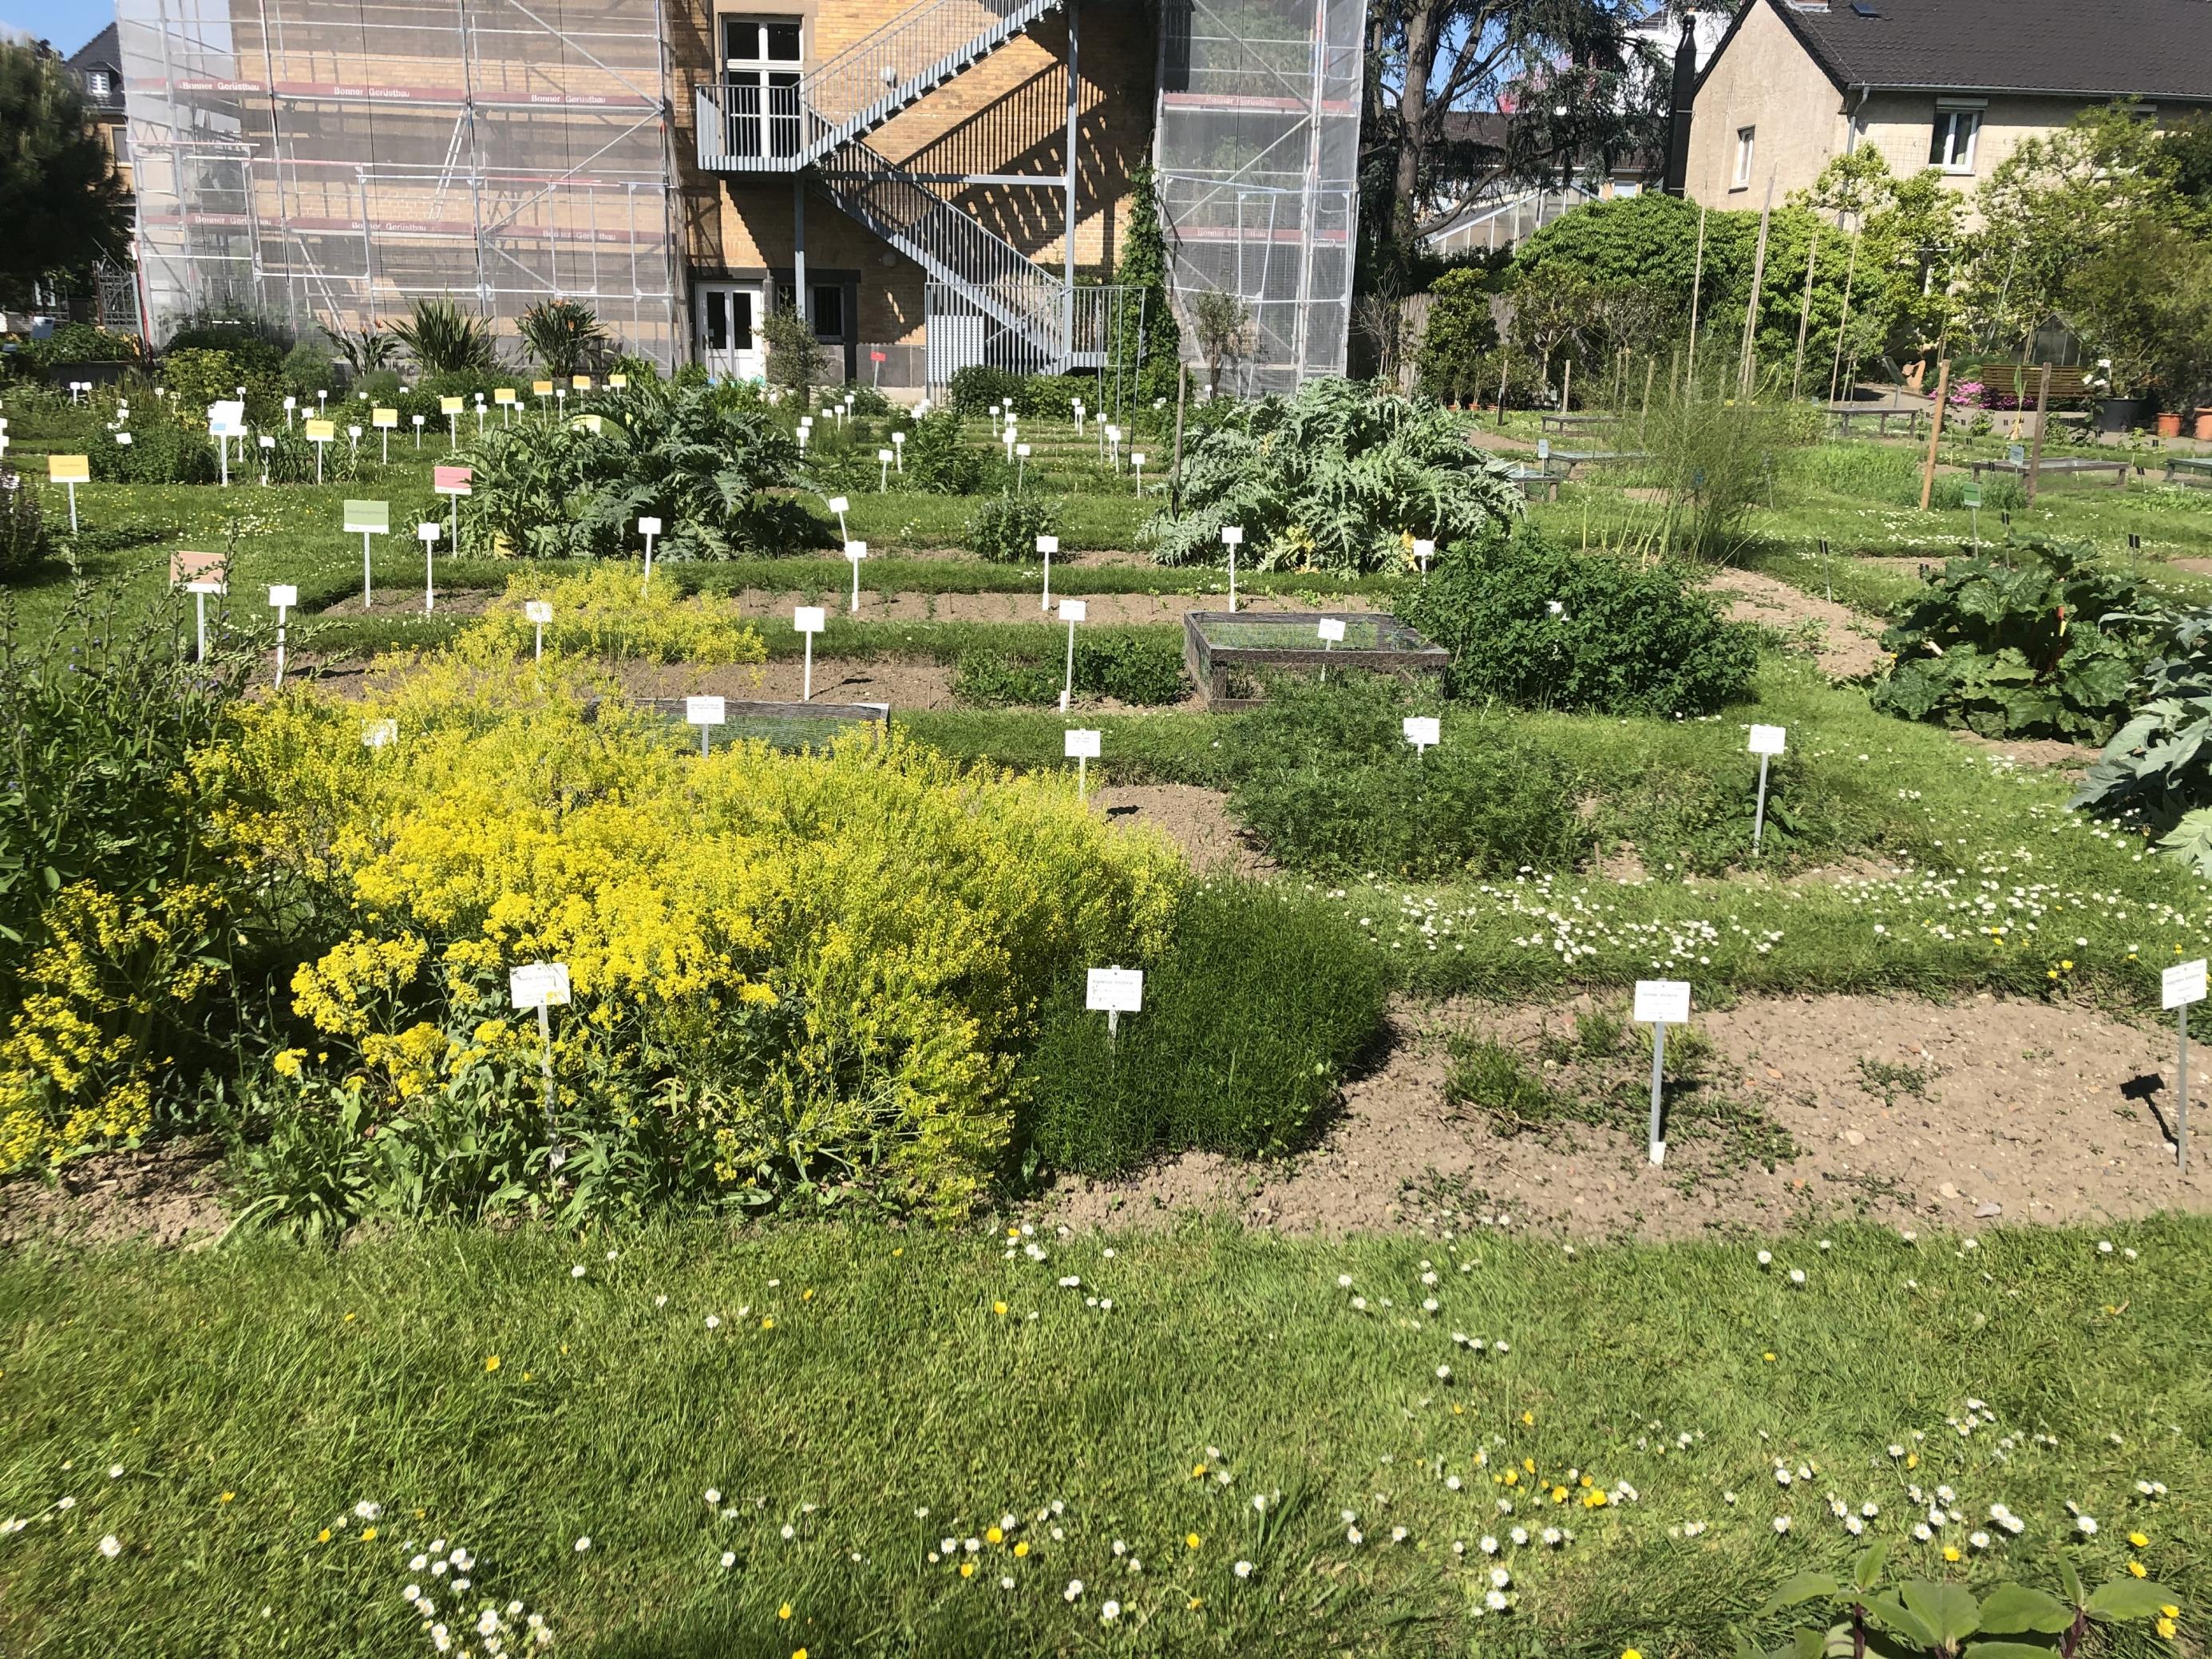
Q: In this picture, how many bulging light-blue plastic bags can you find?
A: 0